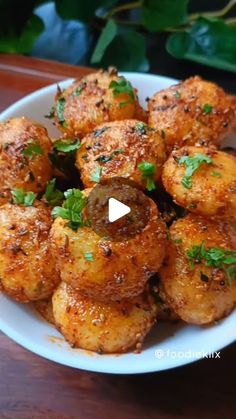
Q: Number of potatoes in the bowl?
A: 9